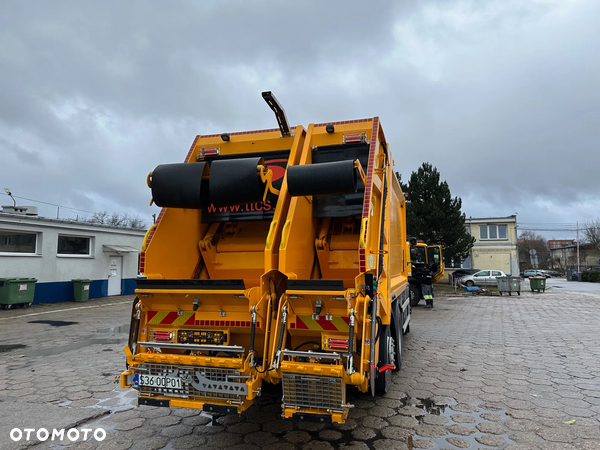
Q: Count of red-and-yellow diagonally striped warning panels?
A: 2